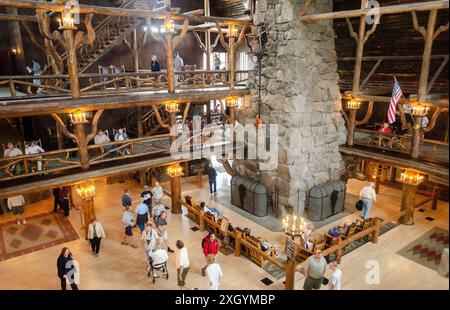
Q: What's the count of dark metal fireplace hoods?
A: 2